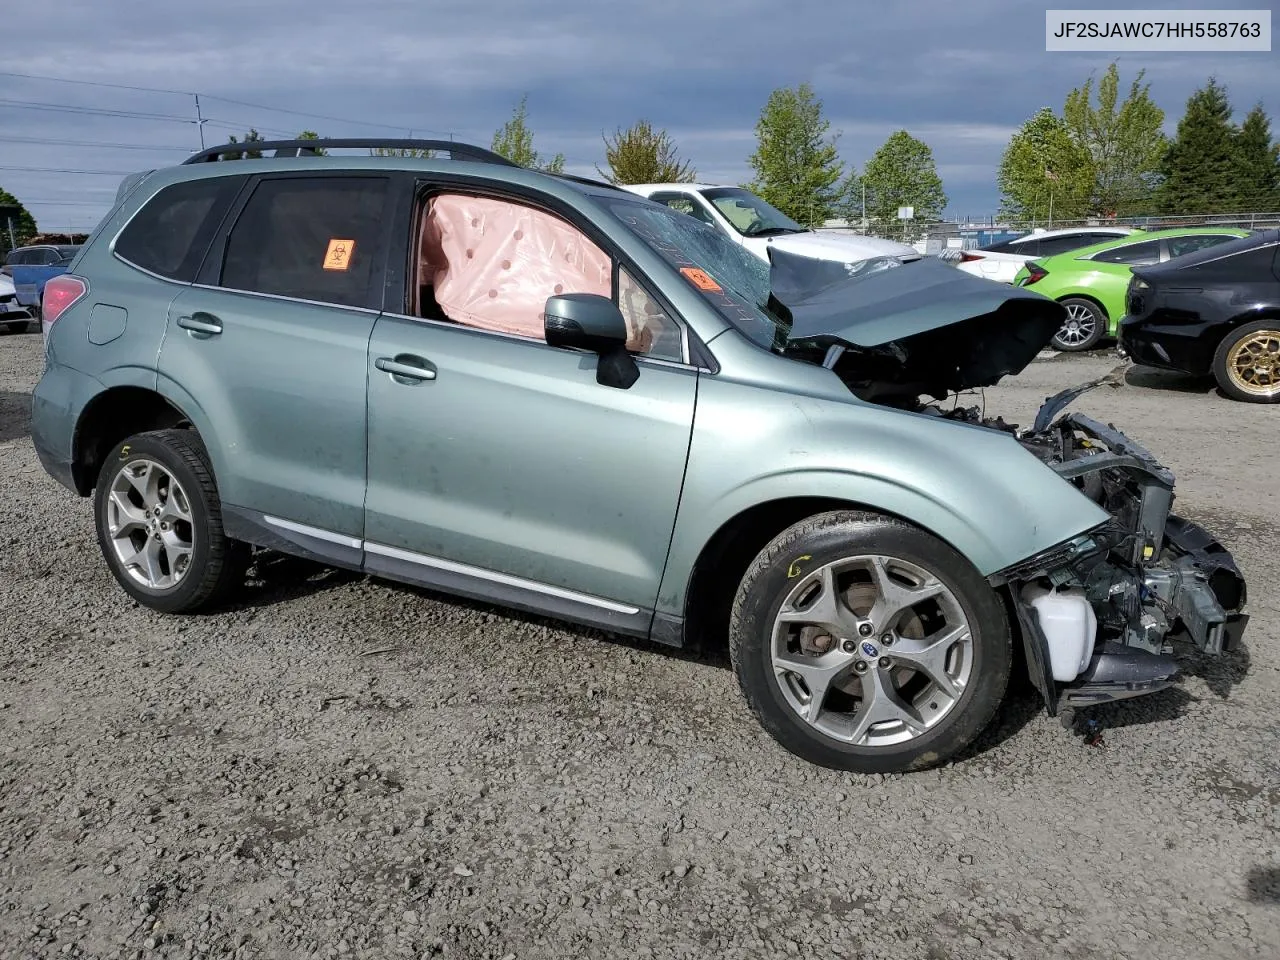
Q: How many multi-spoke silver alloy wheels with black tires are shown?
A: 3